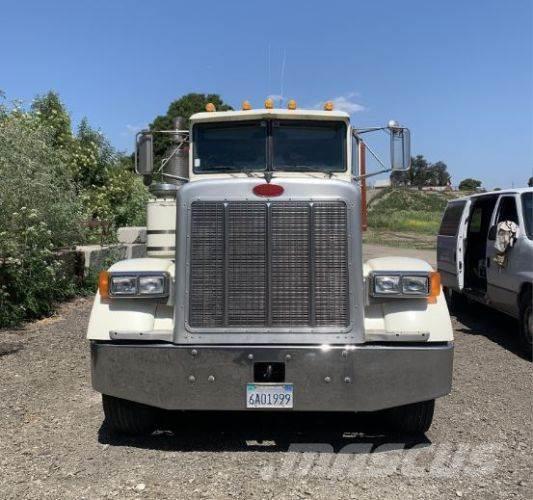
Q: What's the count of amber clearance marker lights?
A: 5